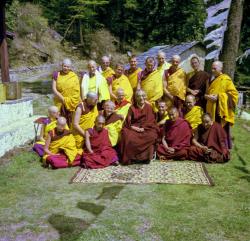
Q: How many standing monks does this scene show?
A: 10